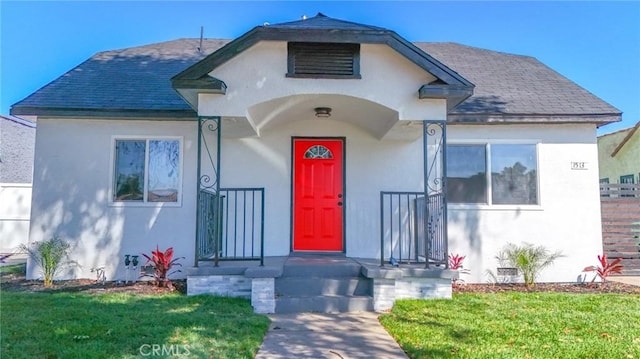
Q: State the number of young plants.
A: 5